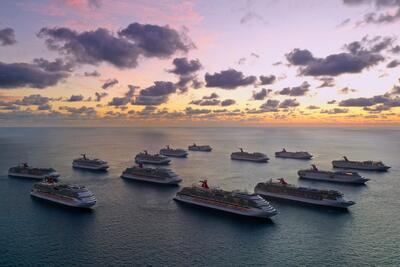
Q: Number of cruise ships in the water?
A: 13